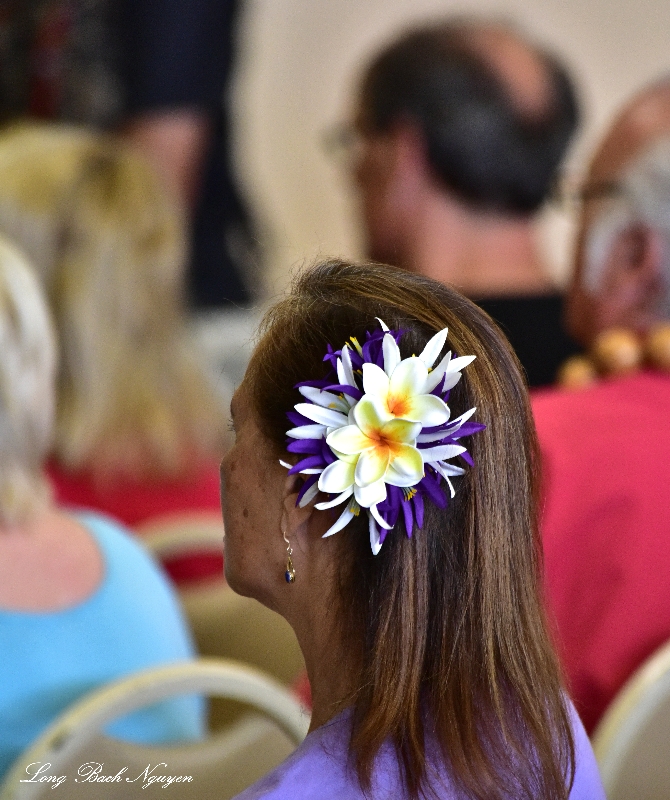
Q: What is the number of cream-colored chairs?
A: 3